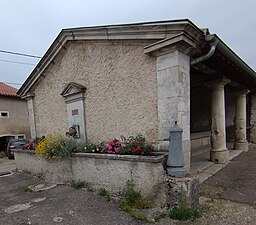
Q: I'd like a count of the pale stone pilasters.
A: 2